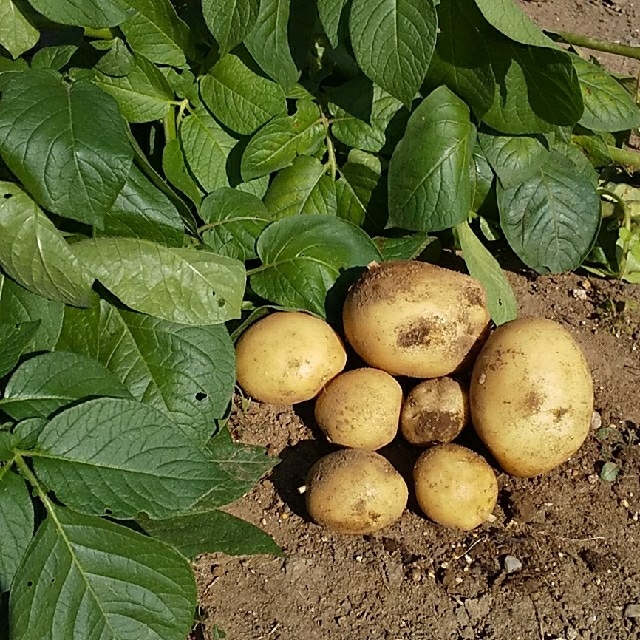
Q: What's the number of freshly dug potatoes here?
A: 7